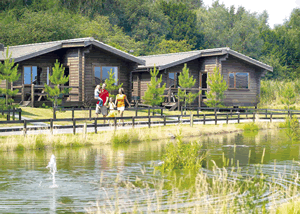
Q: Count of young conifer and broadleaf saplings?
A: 7